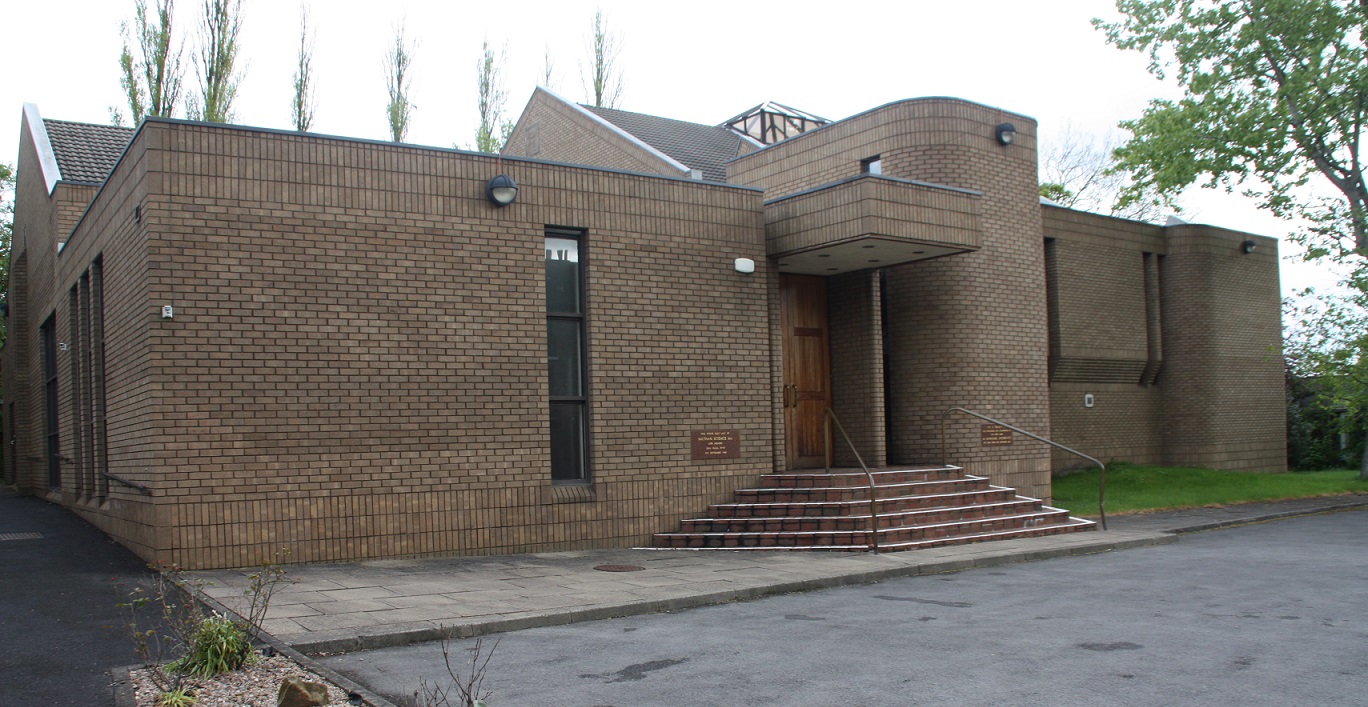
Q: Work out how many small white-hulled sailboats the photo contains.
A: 0